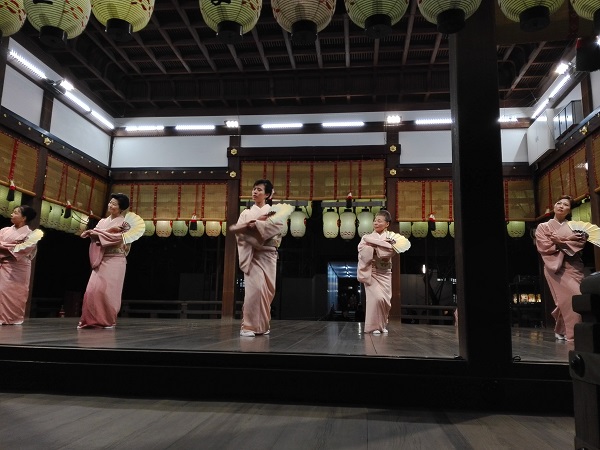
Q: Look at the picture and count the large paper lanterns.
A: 9